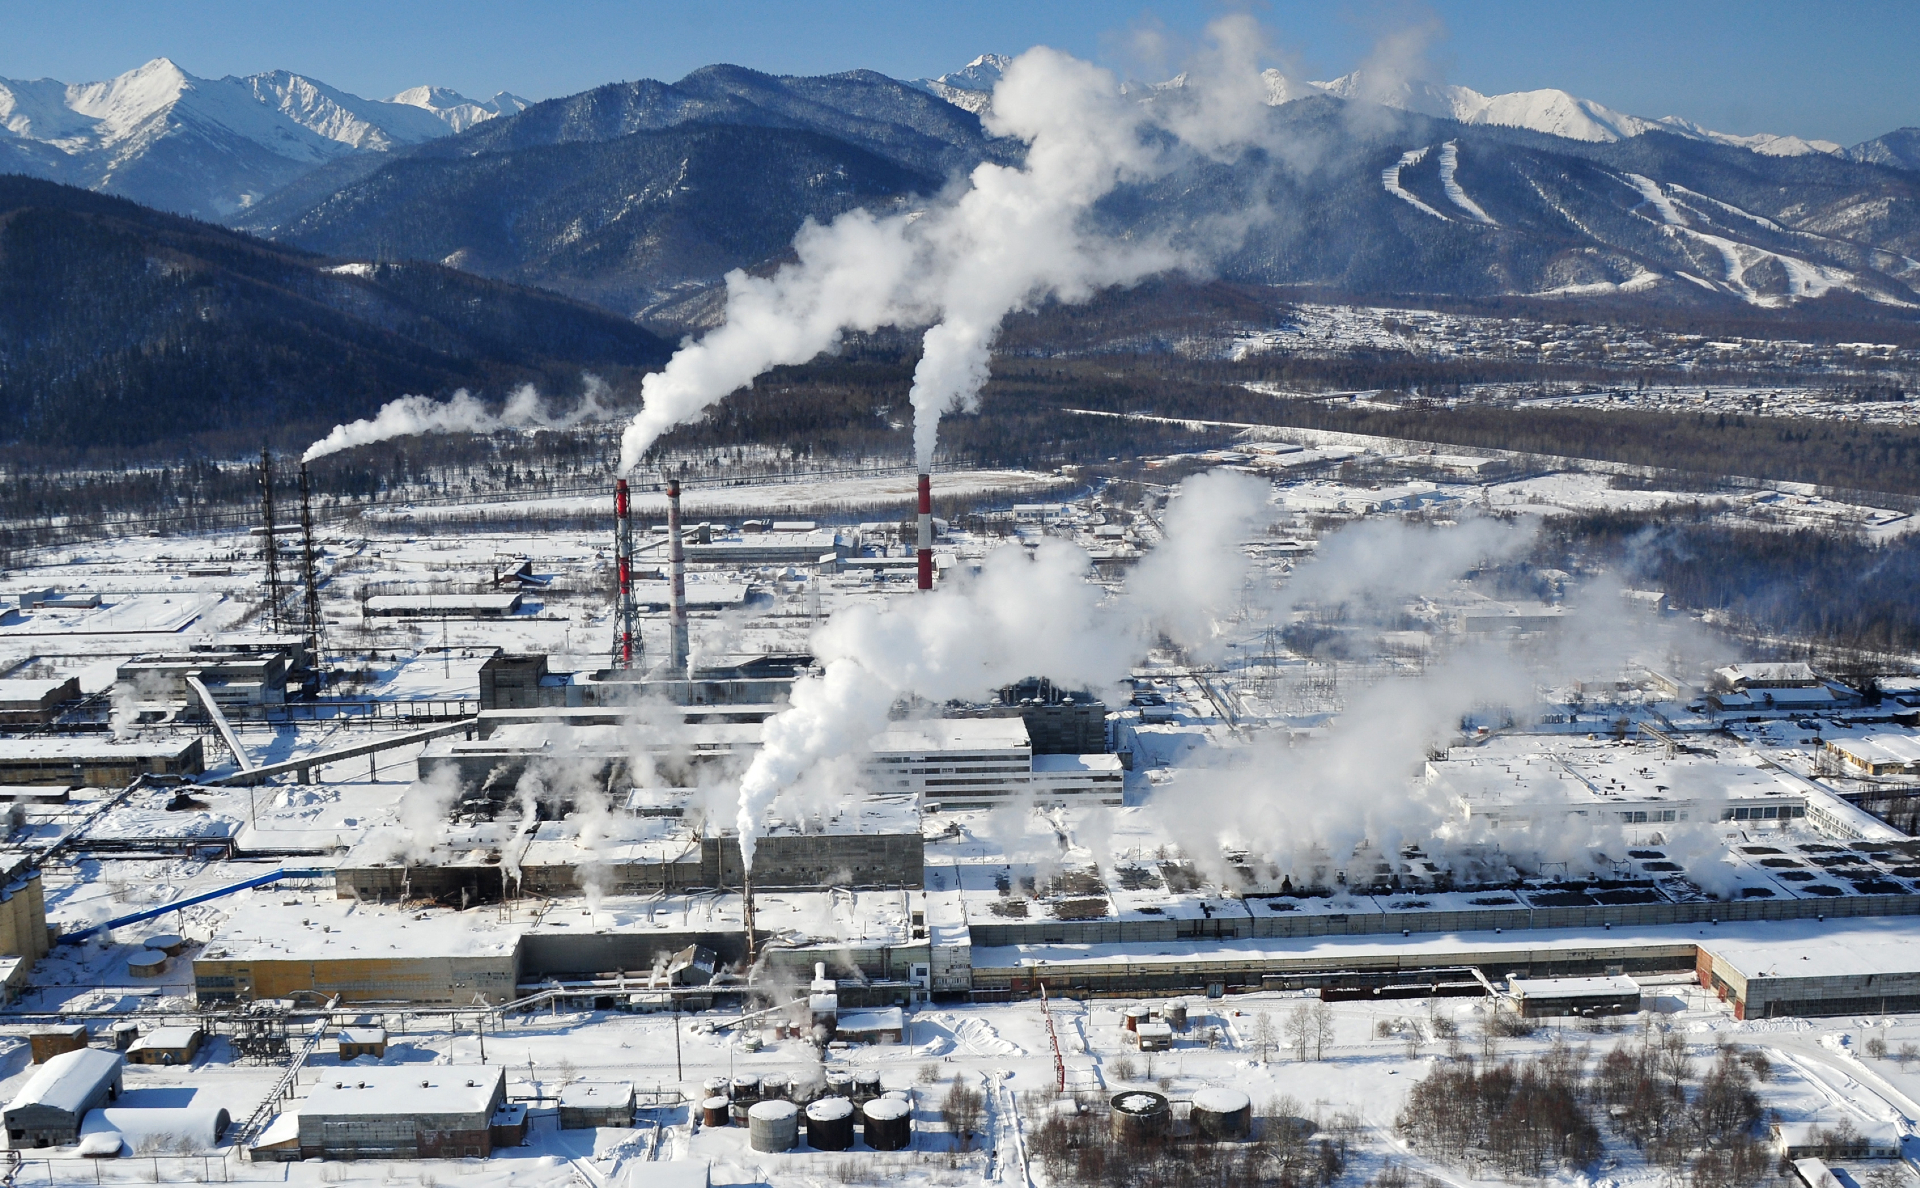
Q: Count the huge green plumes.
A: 0